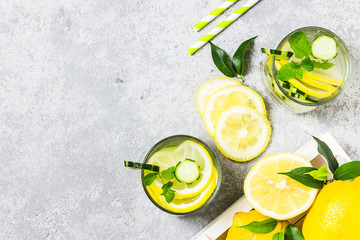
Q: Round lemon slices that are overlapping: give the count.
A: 3